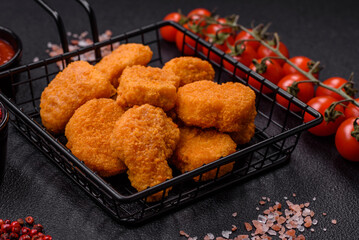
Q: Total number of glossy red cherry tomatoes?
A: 15